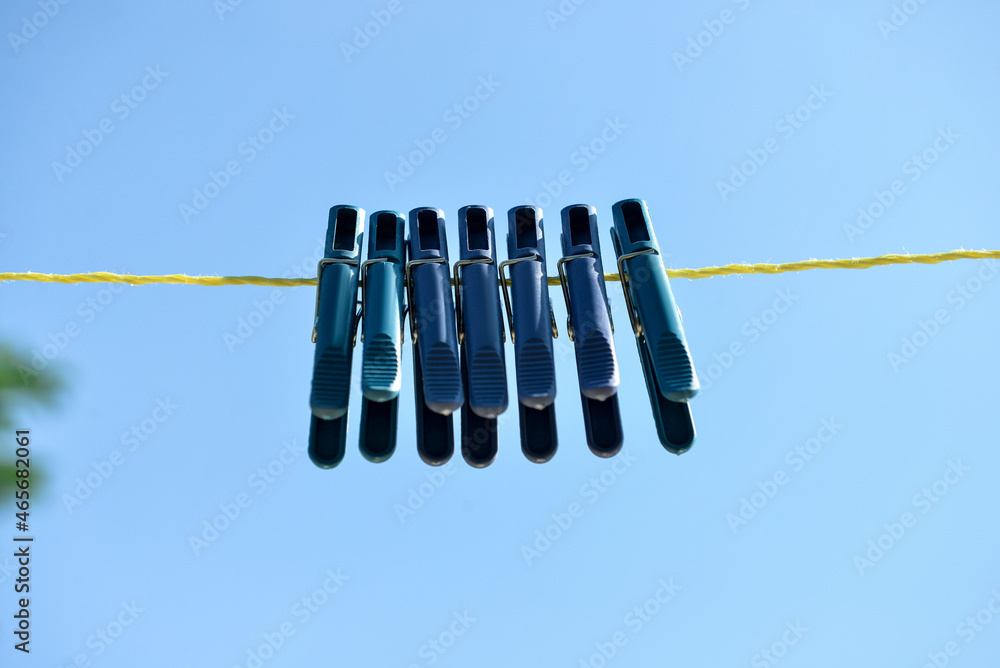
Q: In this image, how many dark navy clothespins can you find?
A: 4